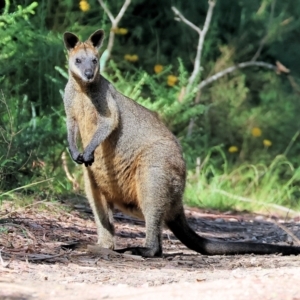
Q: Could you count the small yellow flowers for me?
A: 8